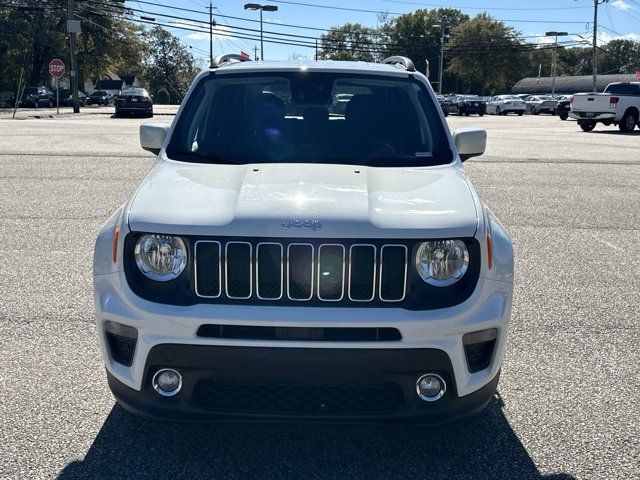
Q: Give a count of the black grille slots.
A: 7